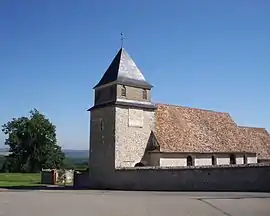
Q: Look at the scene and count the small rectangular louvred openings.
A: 2